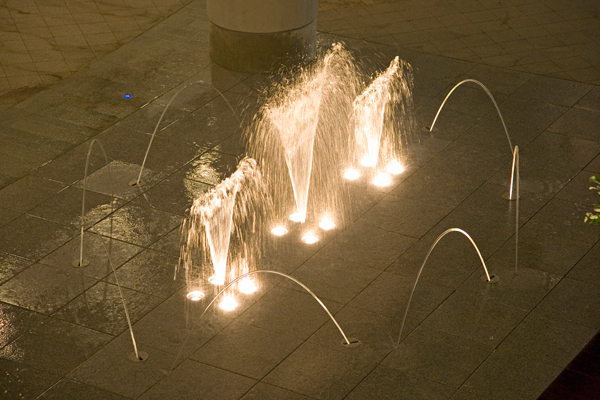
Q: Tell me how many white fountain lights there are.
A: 12